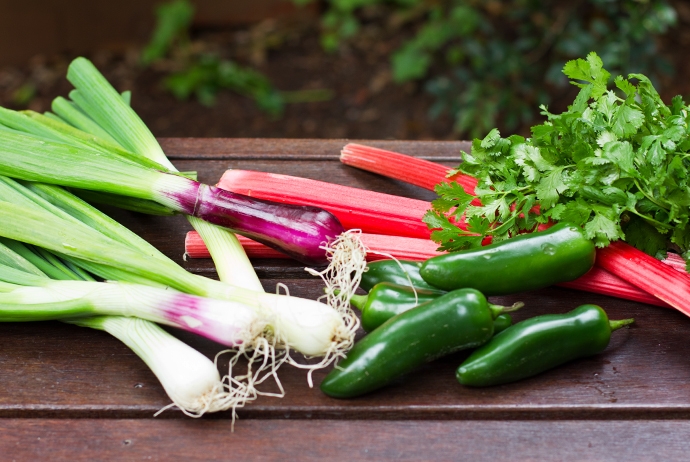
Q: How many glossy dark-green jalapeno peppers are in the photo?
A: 5